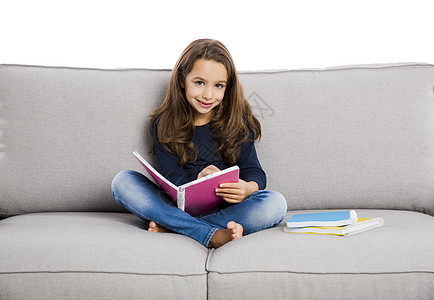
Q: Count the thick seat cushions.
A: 2